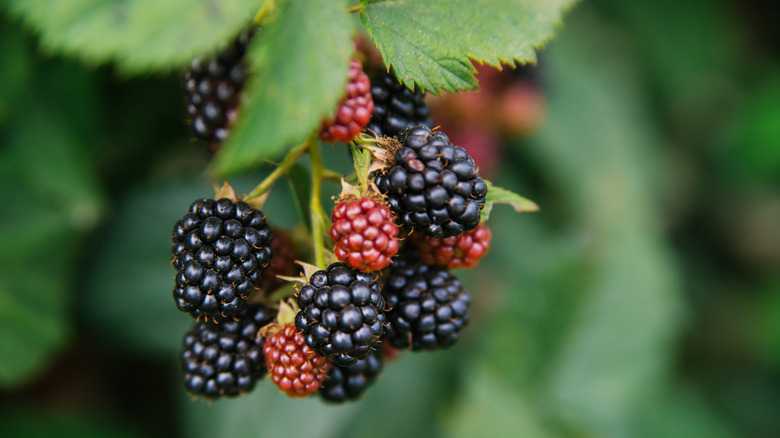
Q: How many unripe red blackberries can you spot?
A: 4